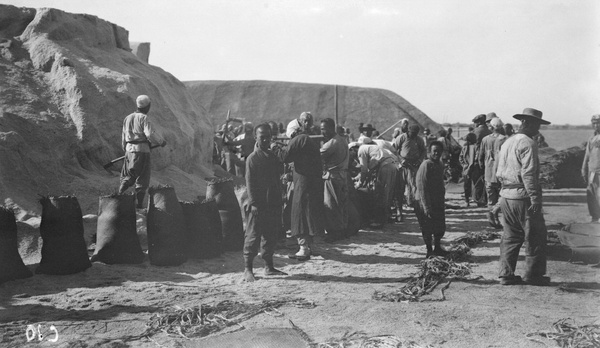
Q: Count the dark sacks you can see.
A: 6